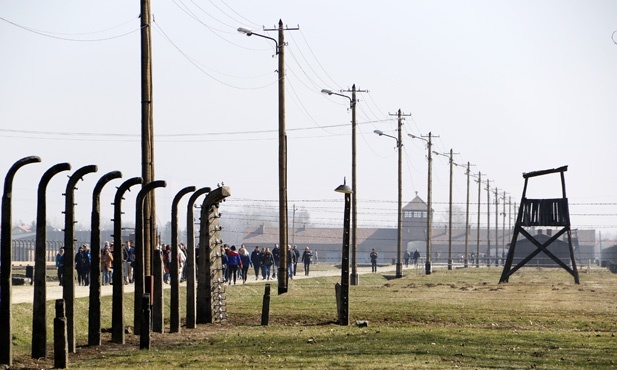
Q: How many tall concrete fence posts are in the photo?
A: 9